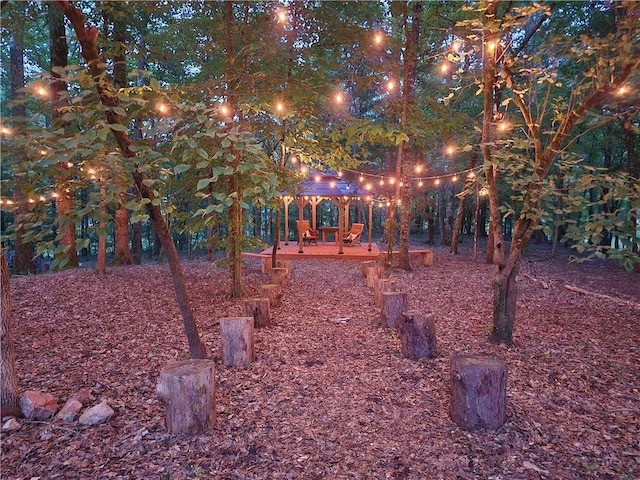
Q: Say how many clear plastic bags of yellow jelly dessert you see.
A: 0